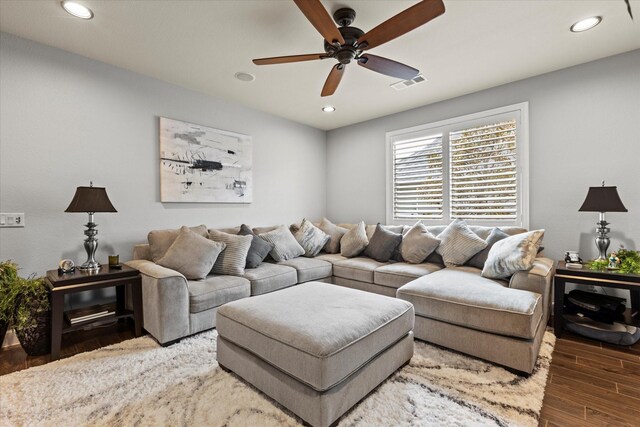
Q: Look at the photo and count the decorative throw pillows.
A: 12